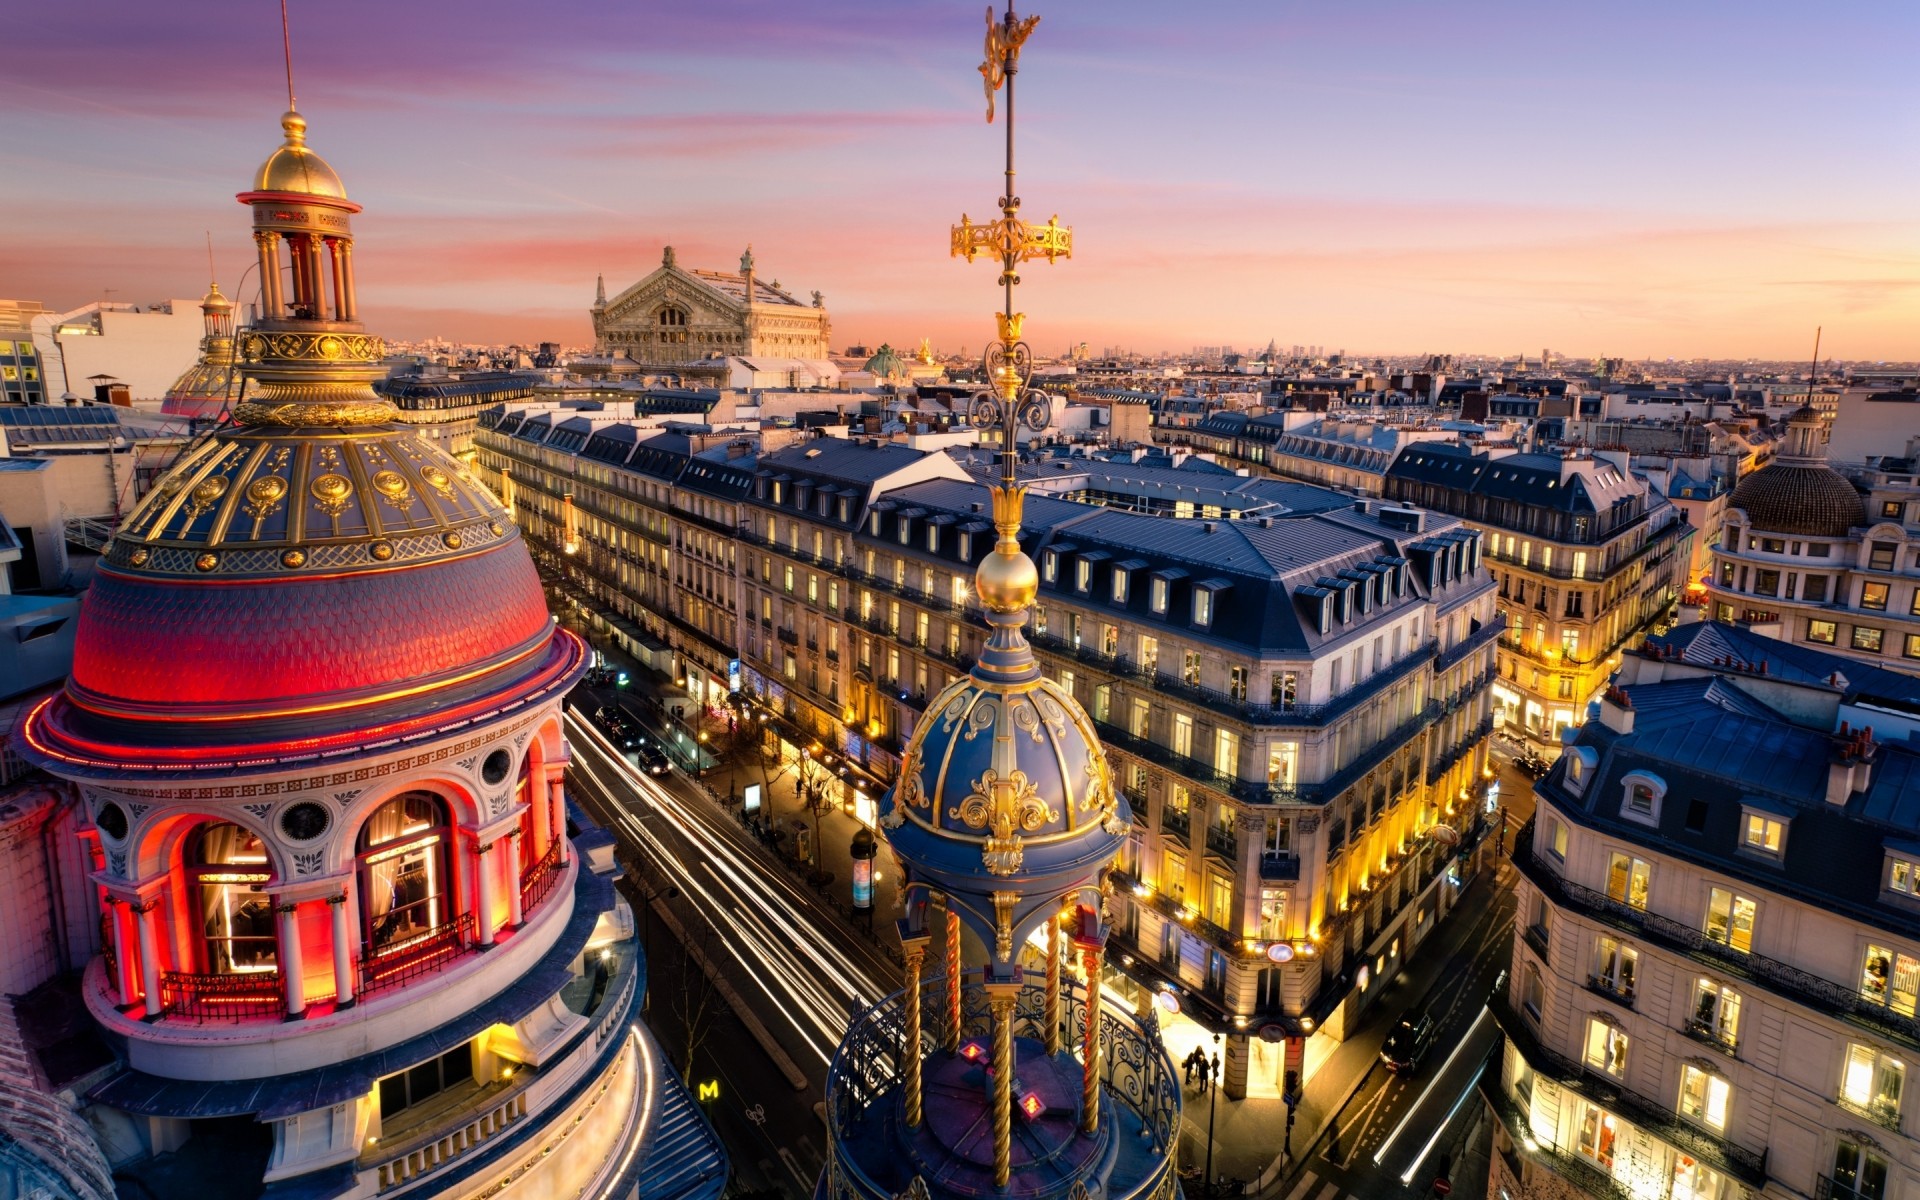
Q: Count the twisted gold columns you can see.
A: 5